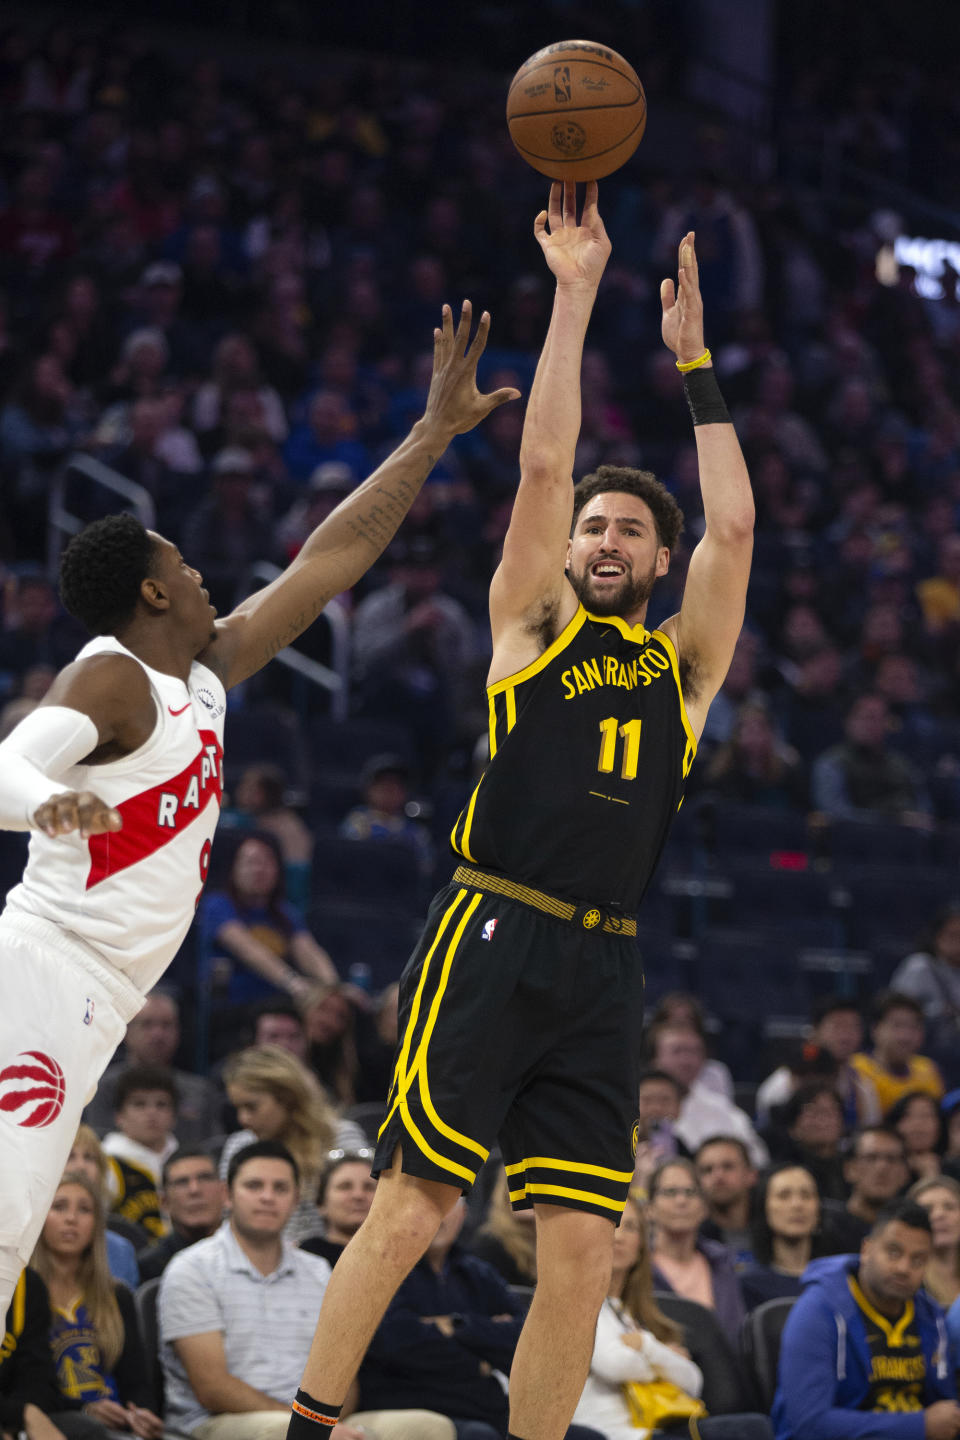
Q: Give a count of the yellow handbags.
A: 1